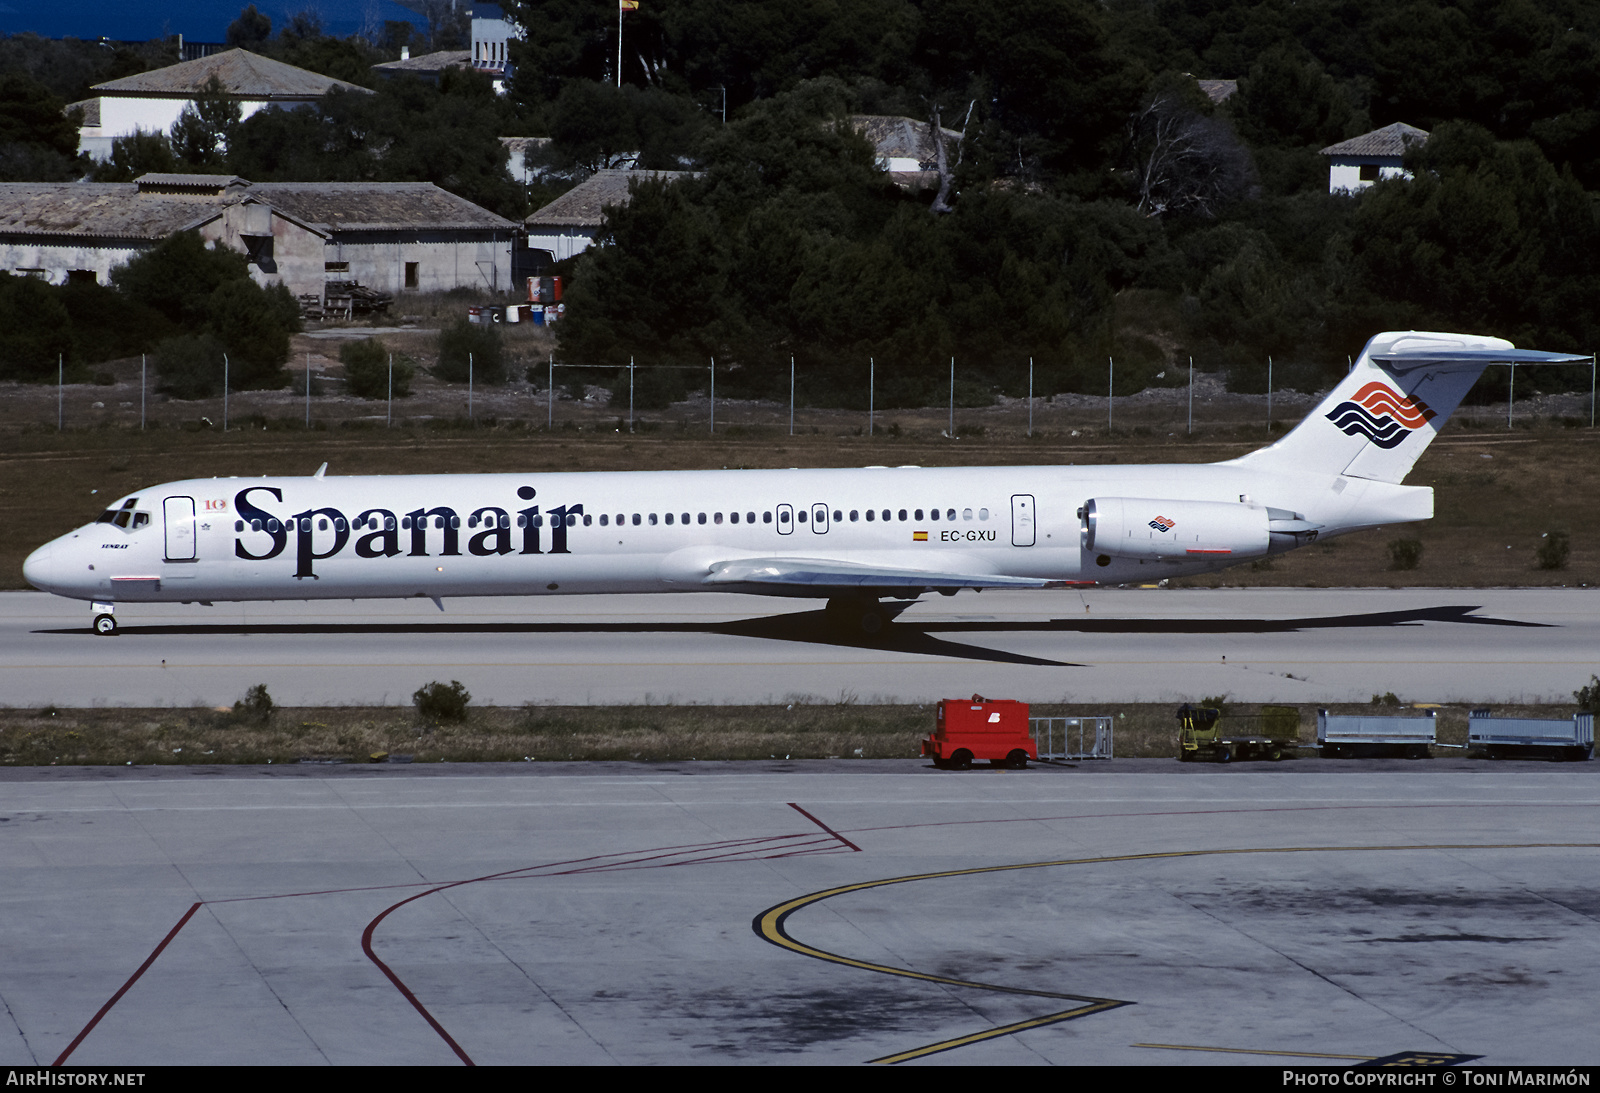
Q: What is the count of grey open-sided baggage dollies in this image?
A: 2